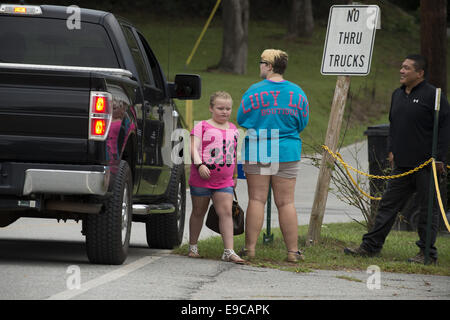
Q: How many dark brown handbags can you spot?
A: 1